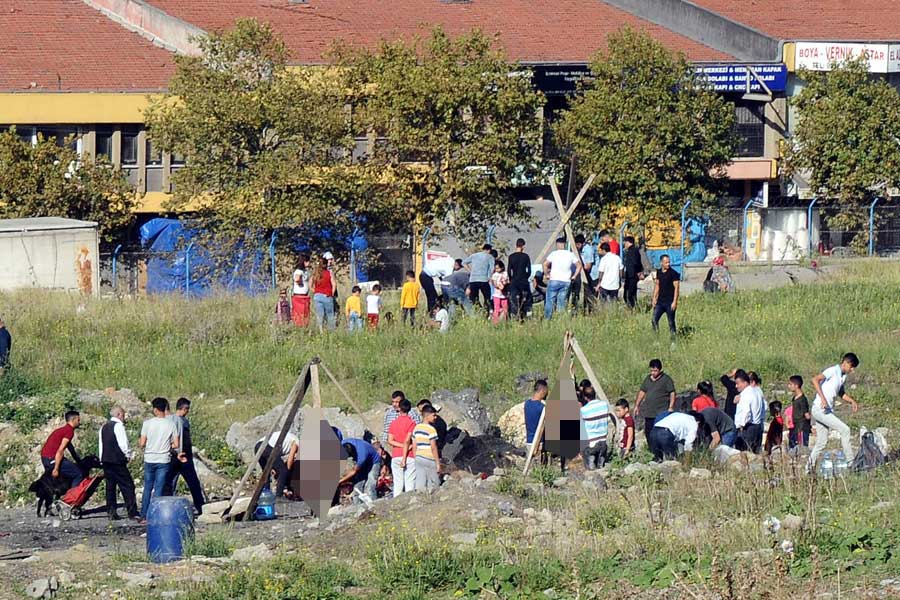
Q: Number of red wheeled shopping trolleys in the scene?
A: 1